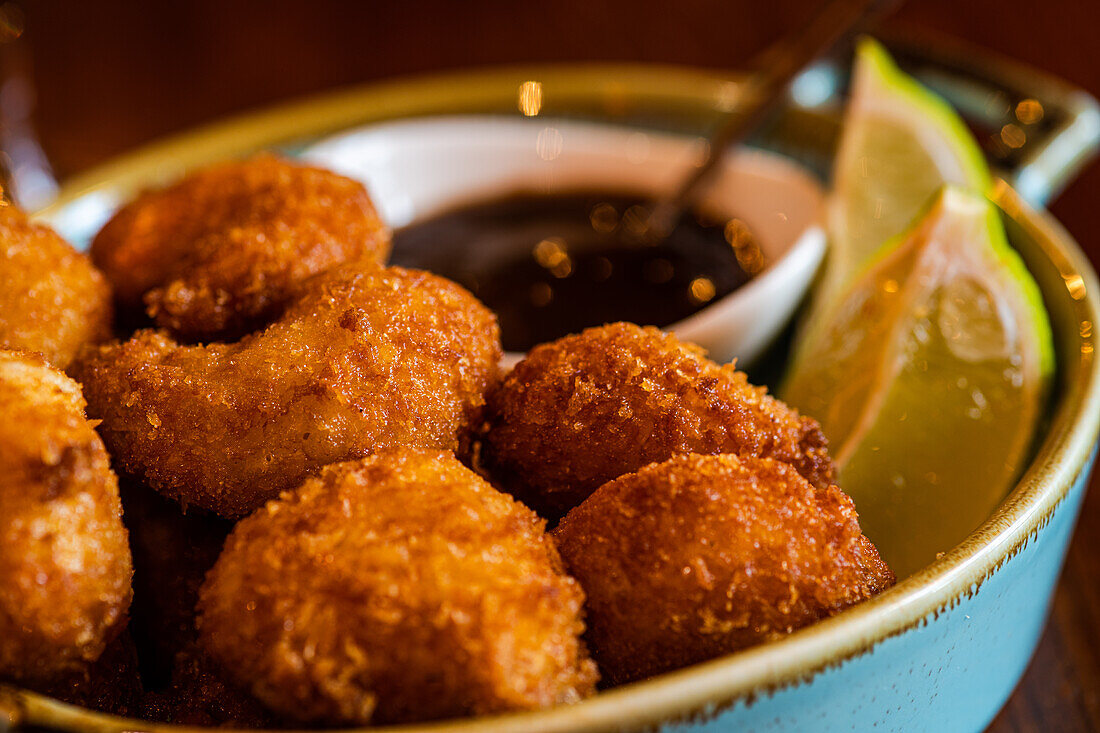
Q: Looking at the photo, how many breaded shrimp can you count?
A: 7